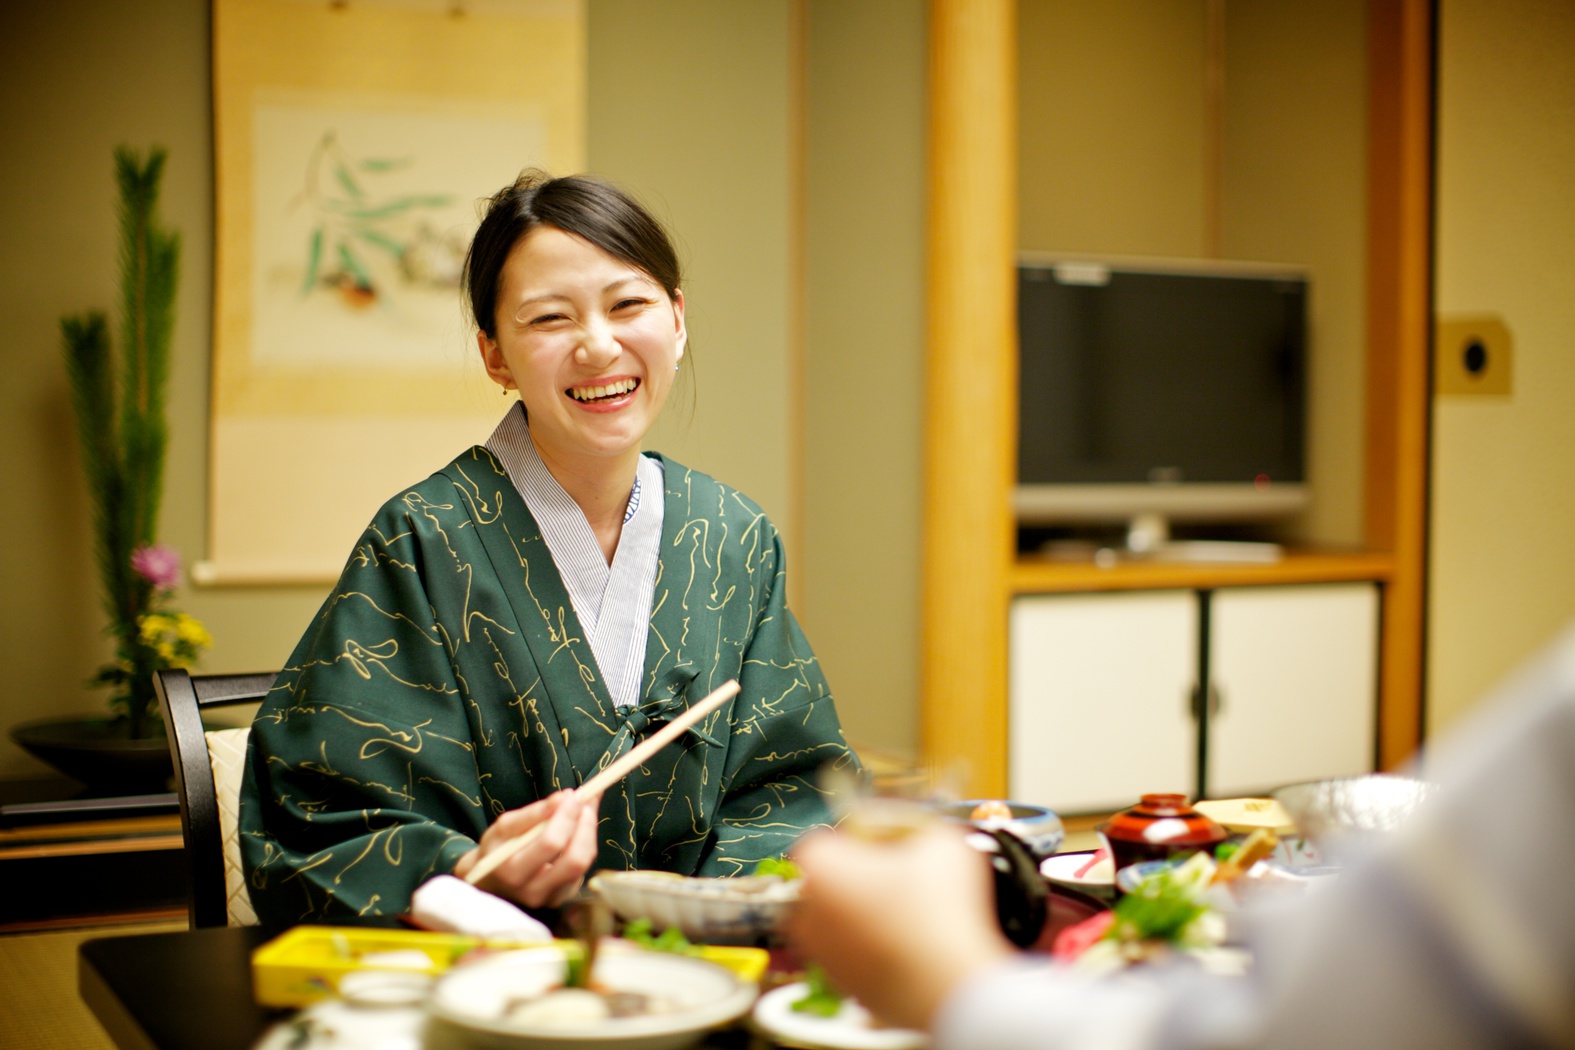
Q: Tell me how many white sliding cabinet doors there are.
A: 2